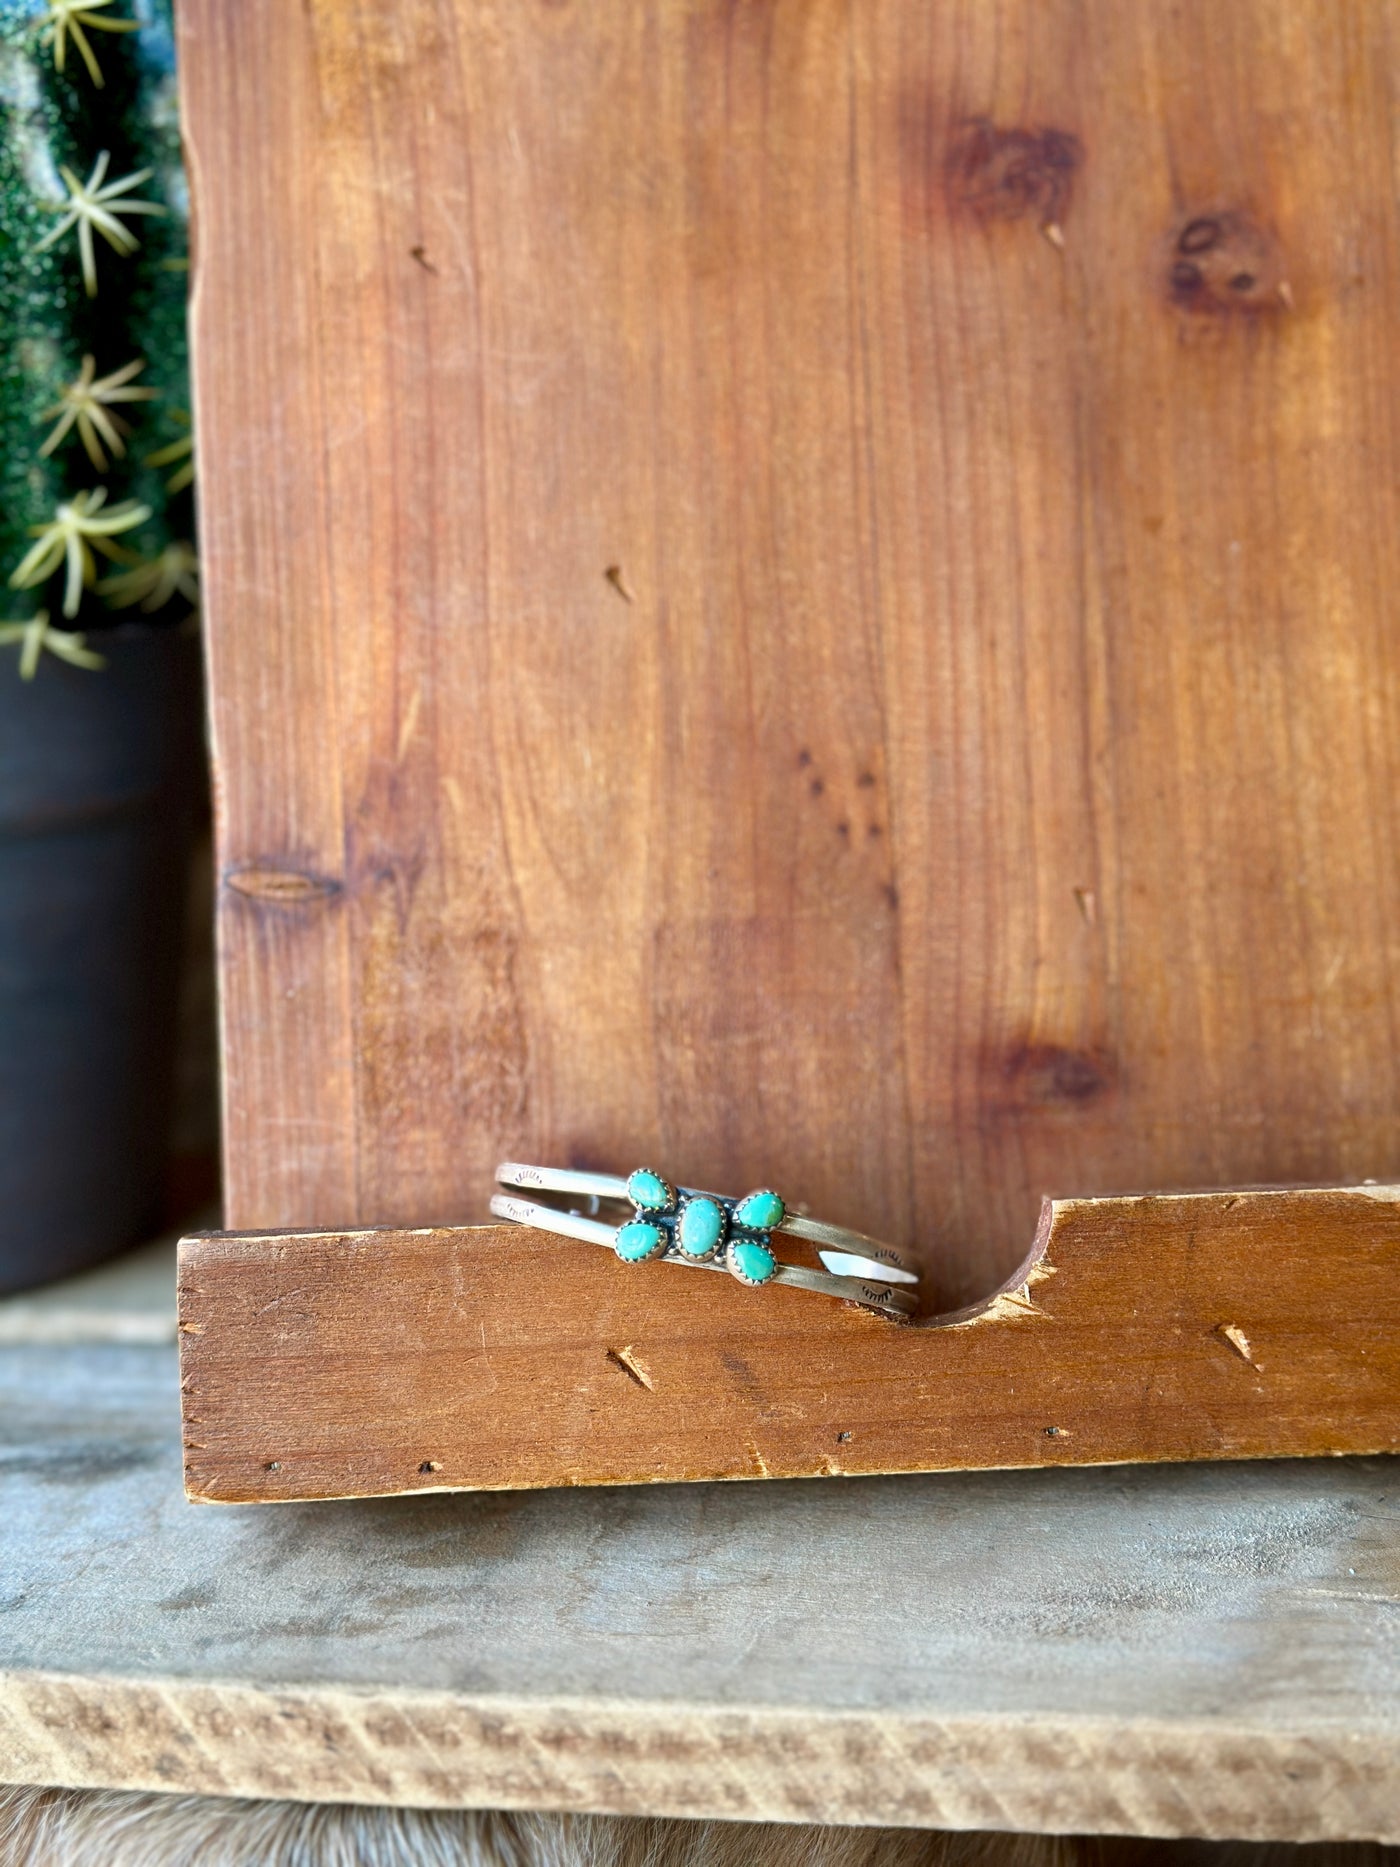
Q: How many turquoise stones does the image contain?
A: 5